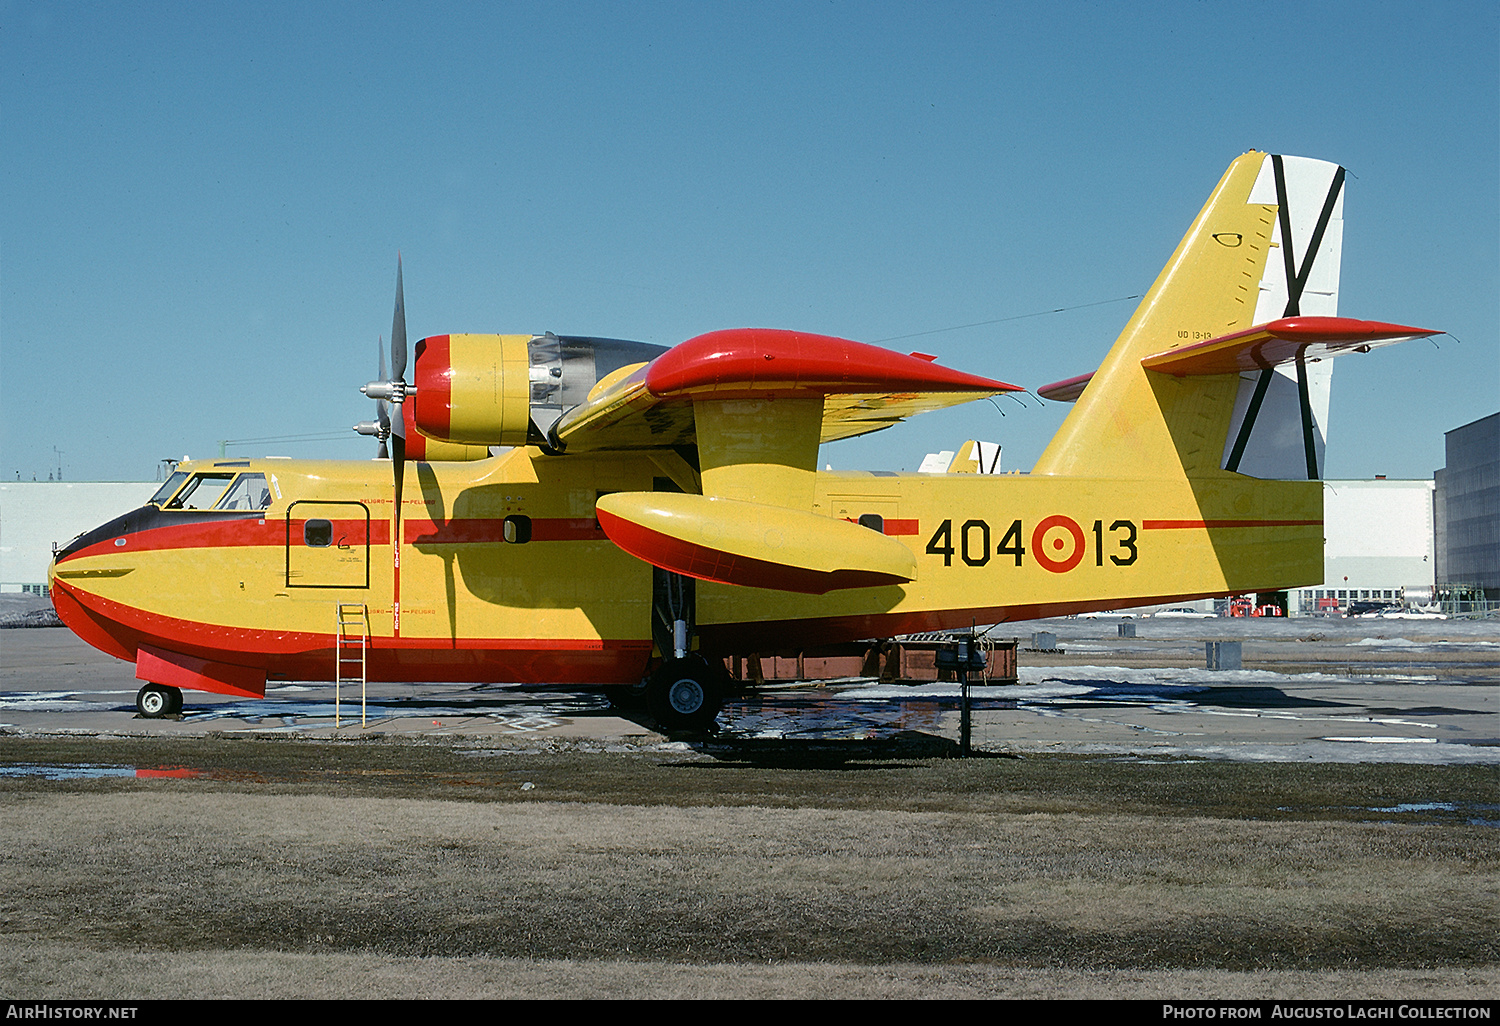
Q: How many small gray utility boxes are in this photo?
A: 3